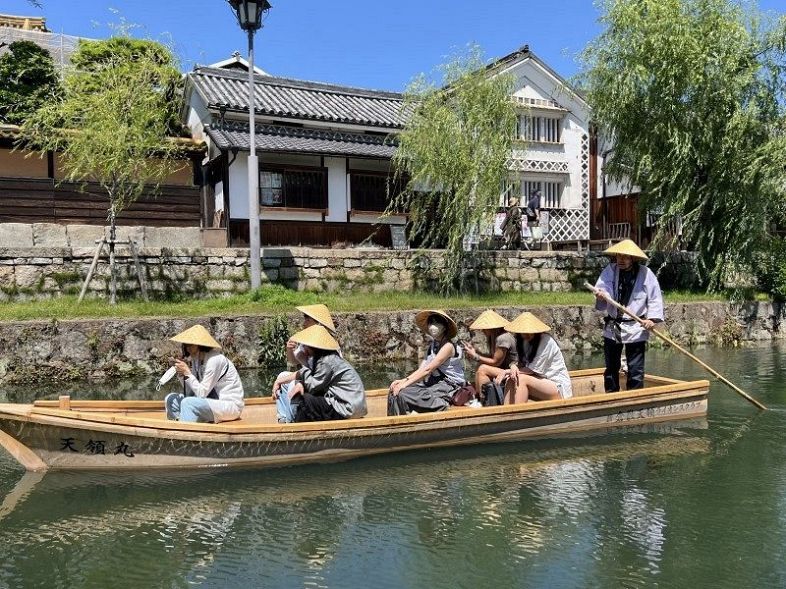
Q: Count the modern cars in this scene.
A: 0